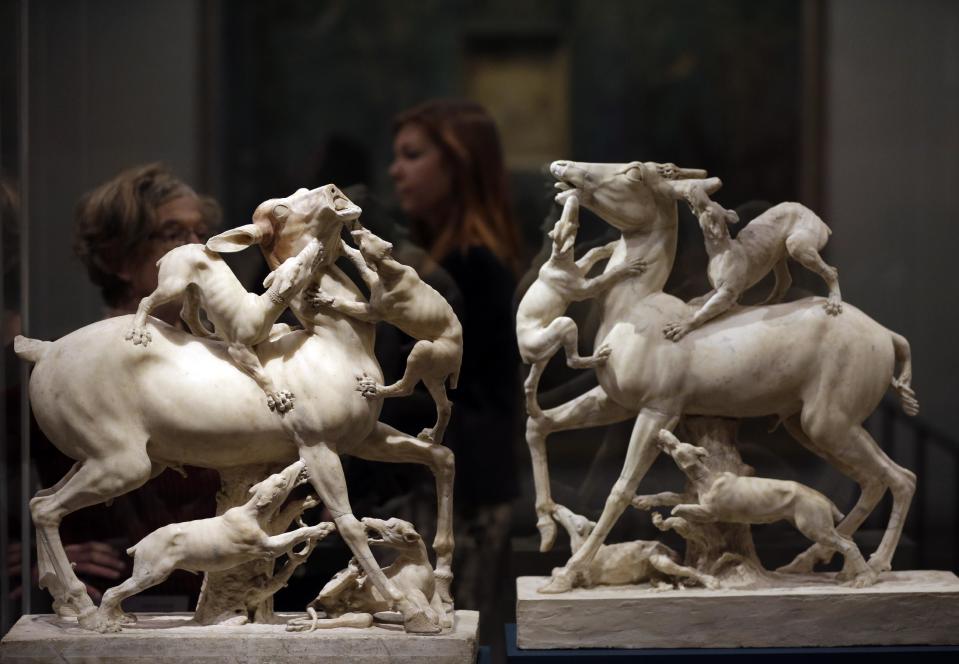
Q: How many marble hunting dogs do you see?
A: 8